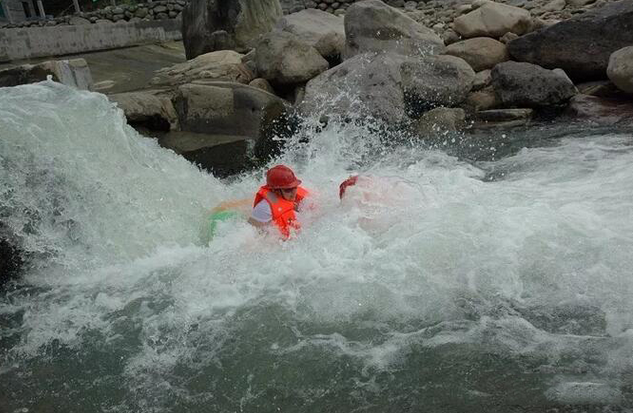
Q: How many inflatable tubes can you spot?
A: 1